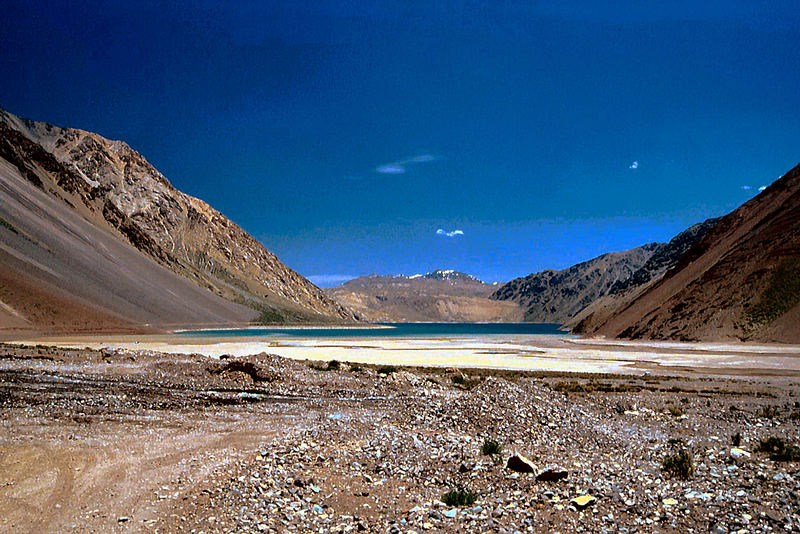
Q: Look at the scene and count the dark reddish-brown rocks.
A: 2